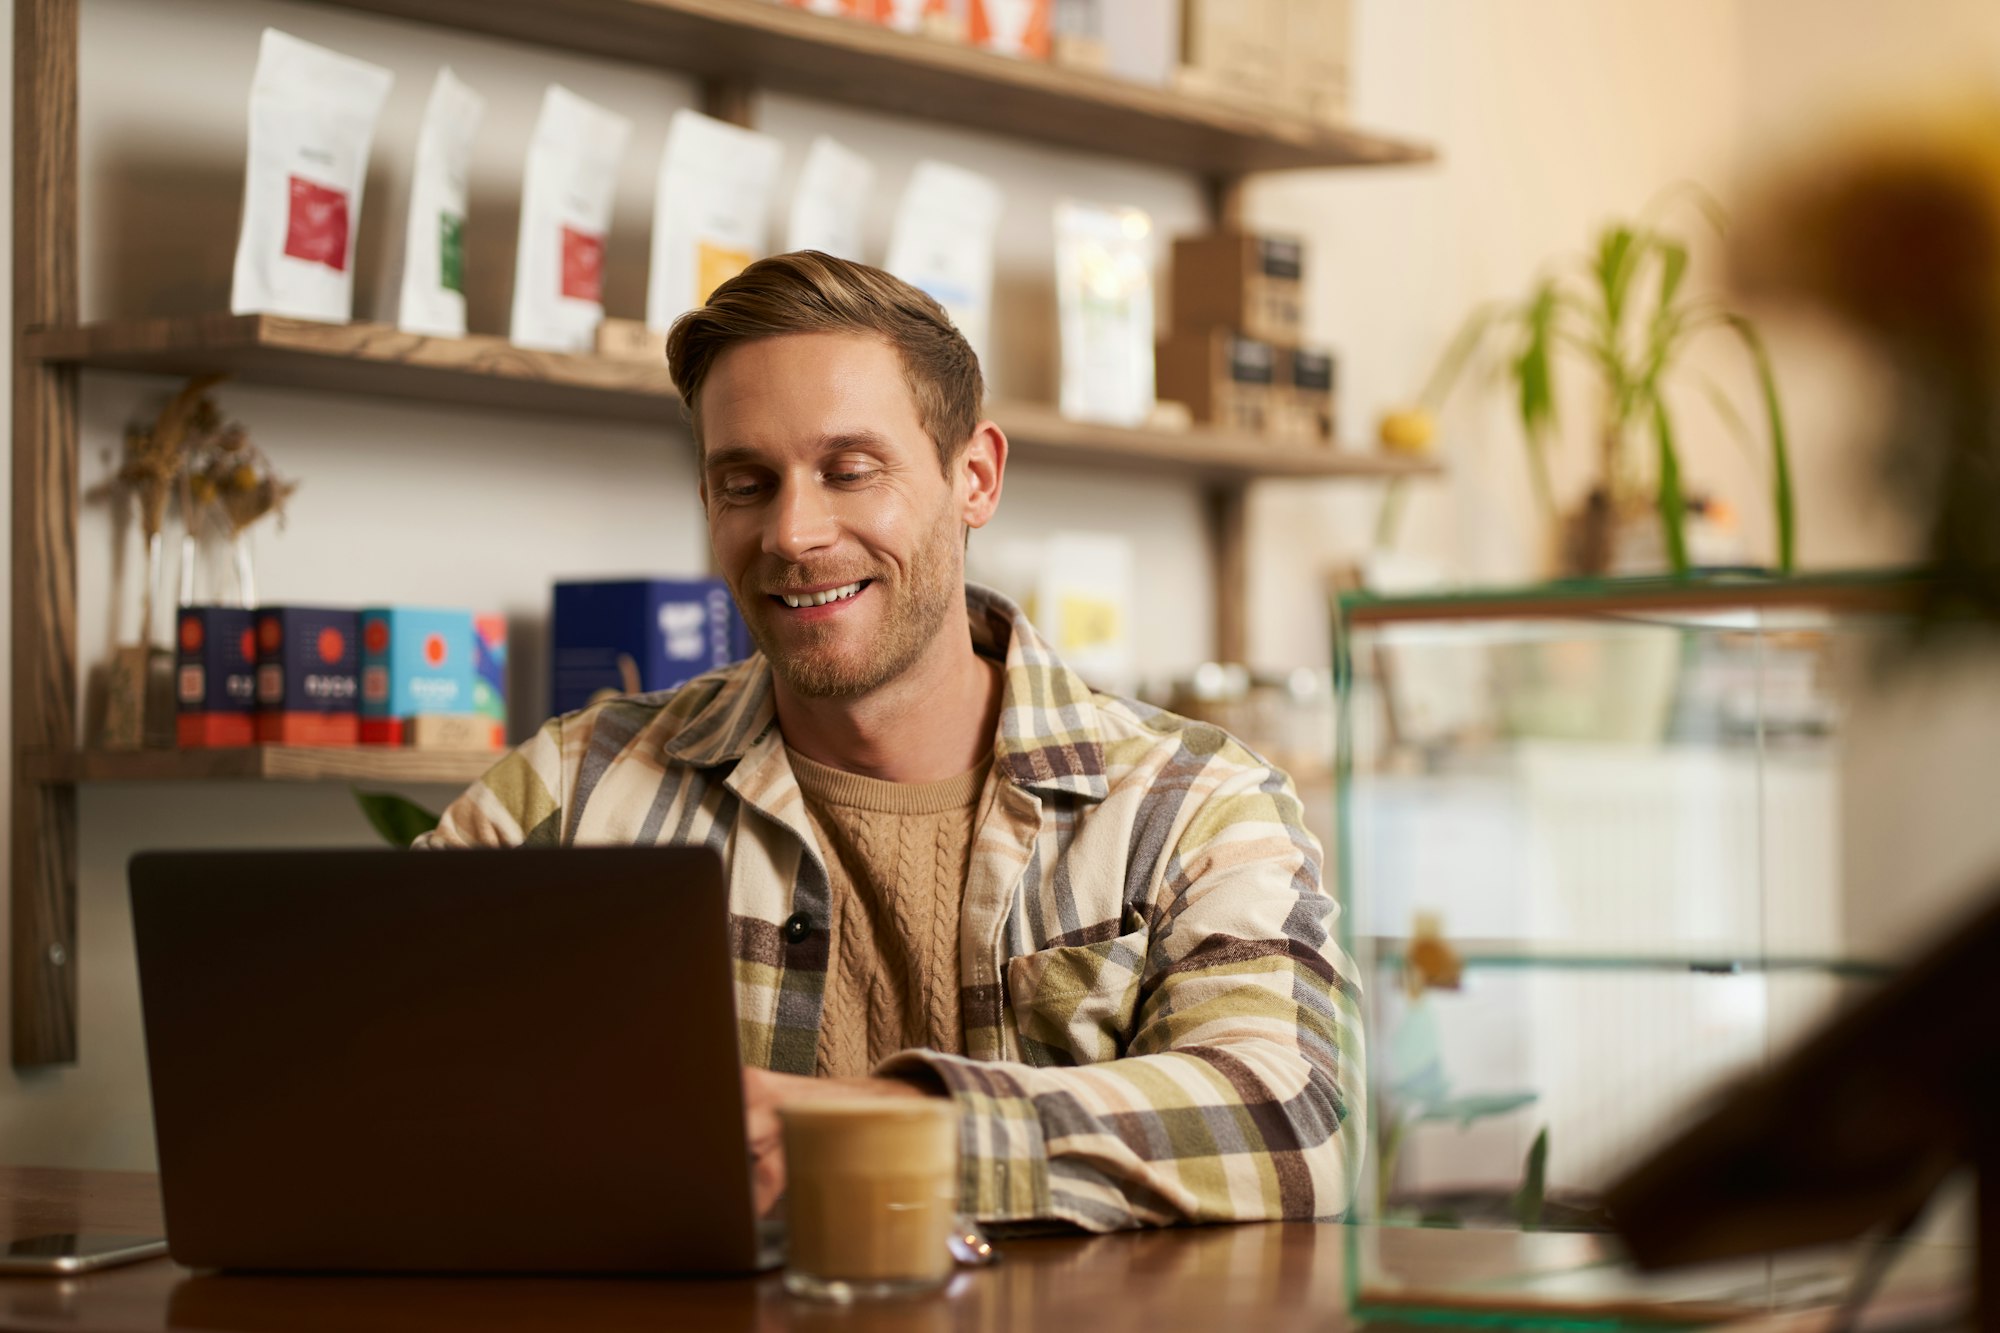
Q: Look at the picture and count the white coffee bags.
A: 7